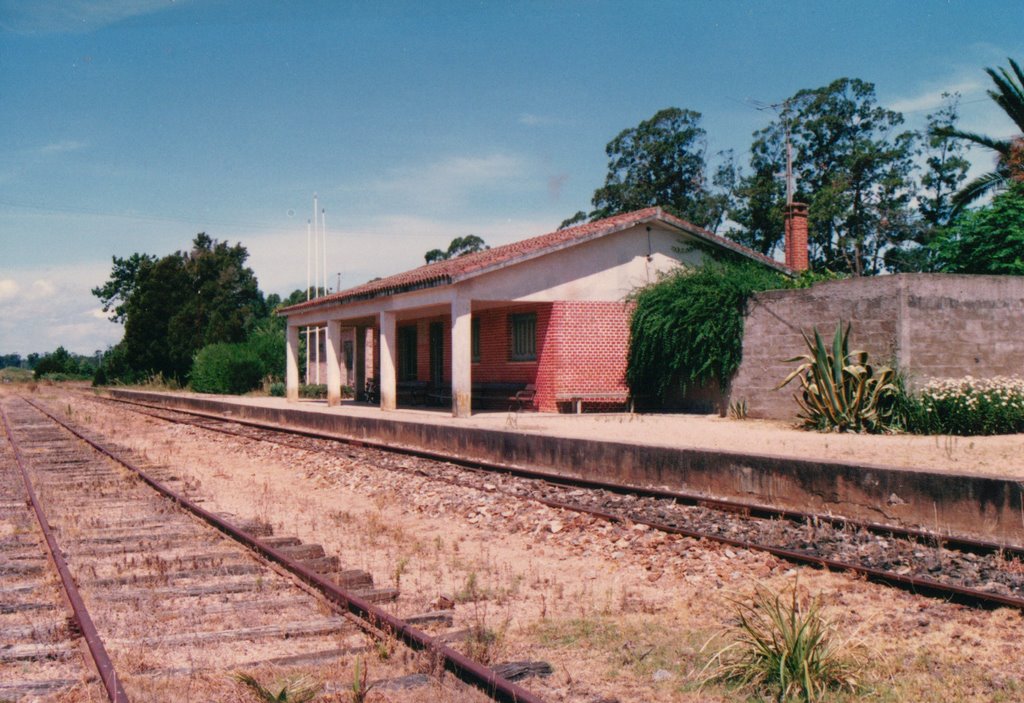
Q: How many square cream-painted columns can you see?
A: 4